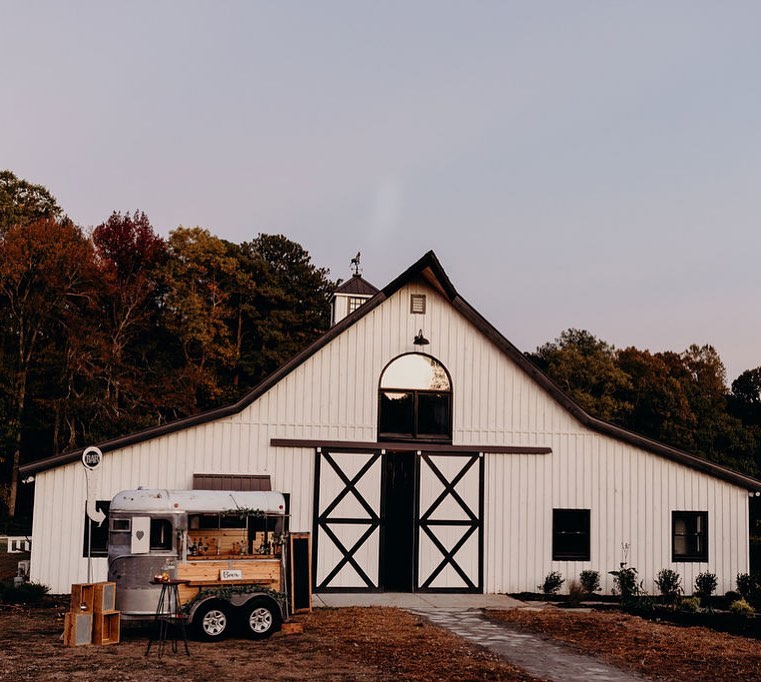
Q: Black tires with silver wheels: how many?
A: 2